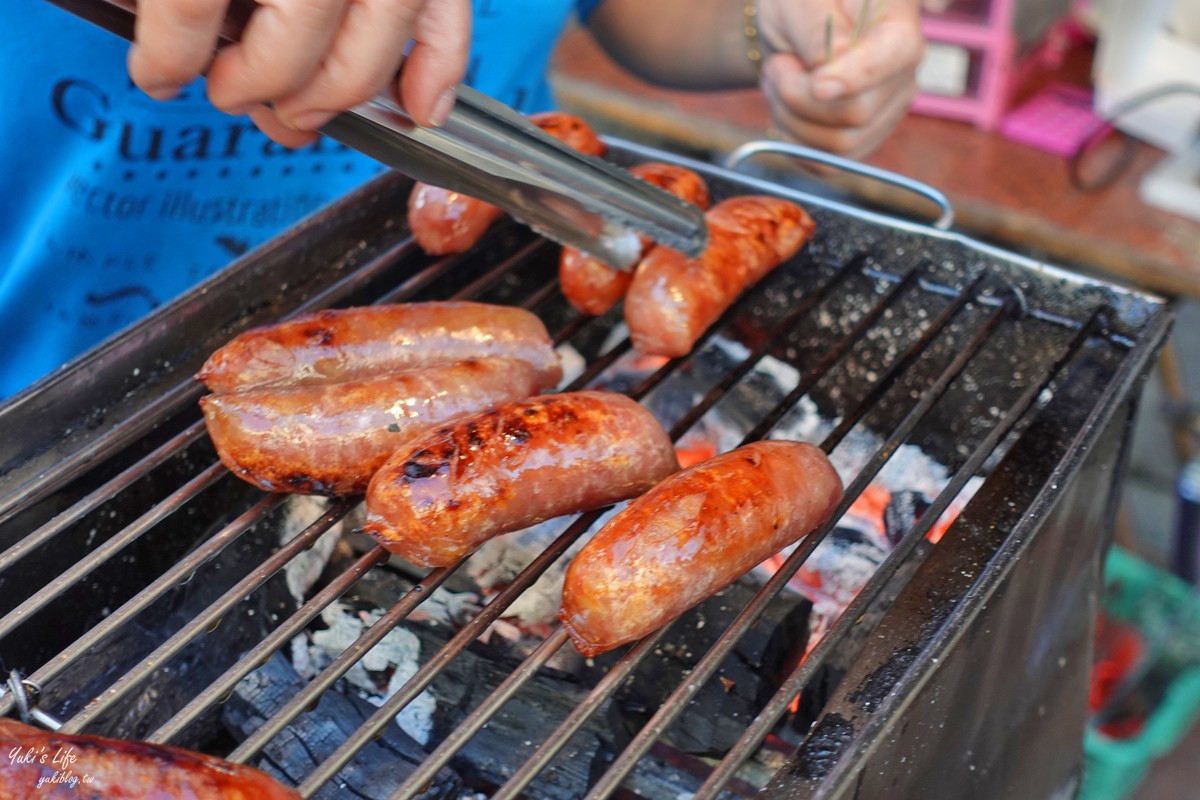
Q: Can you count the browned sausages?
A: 8